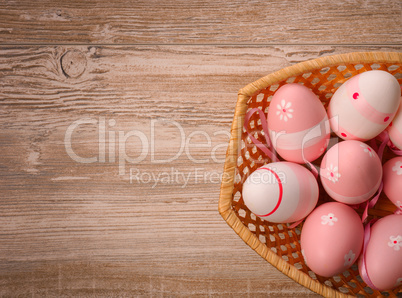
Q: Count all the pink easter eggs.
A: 5